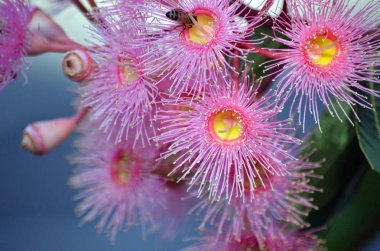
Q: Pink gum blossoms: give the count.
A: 8